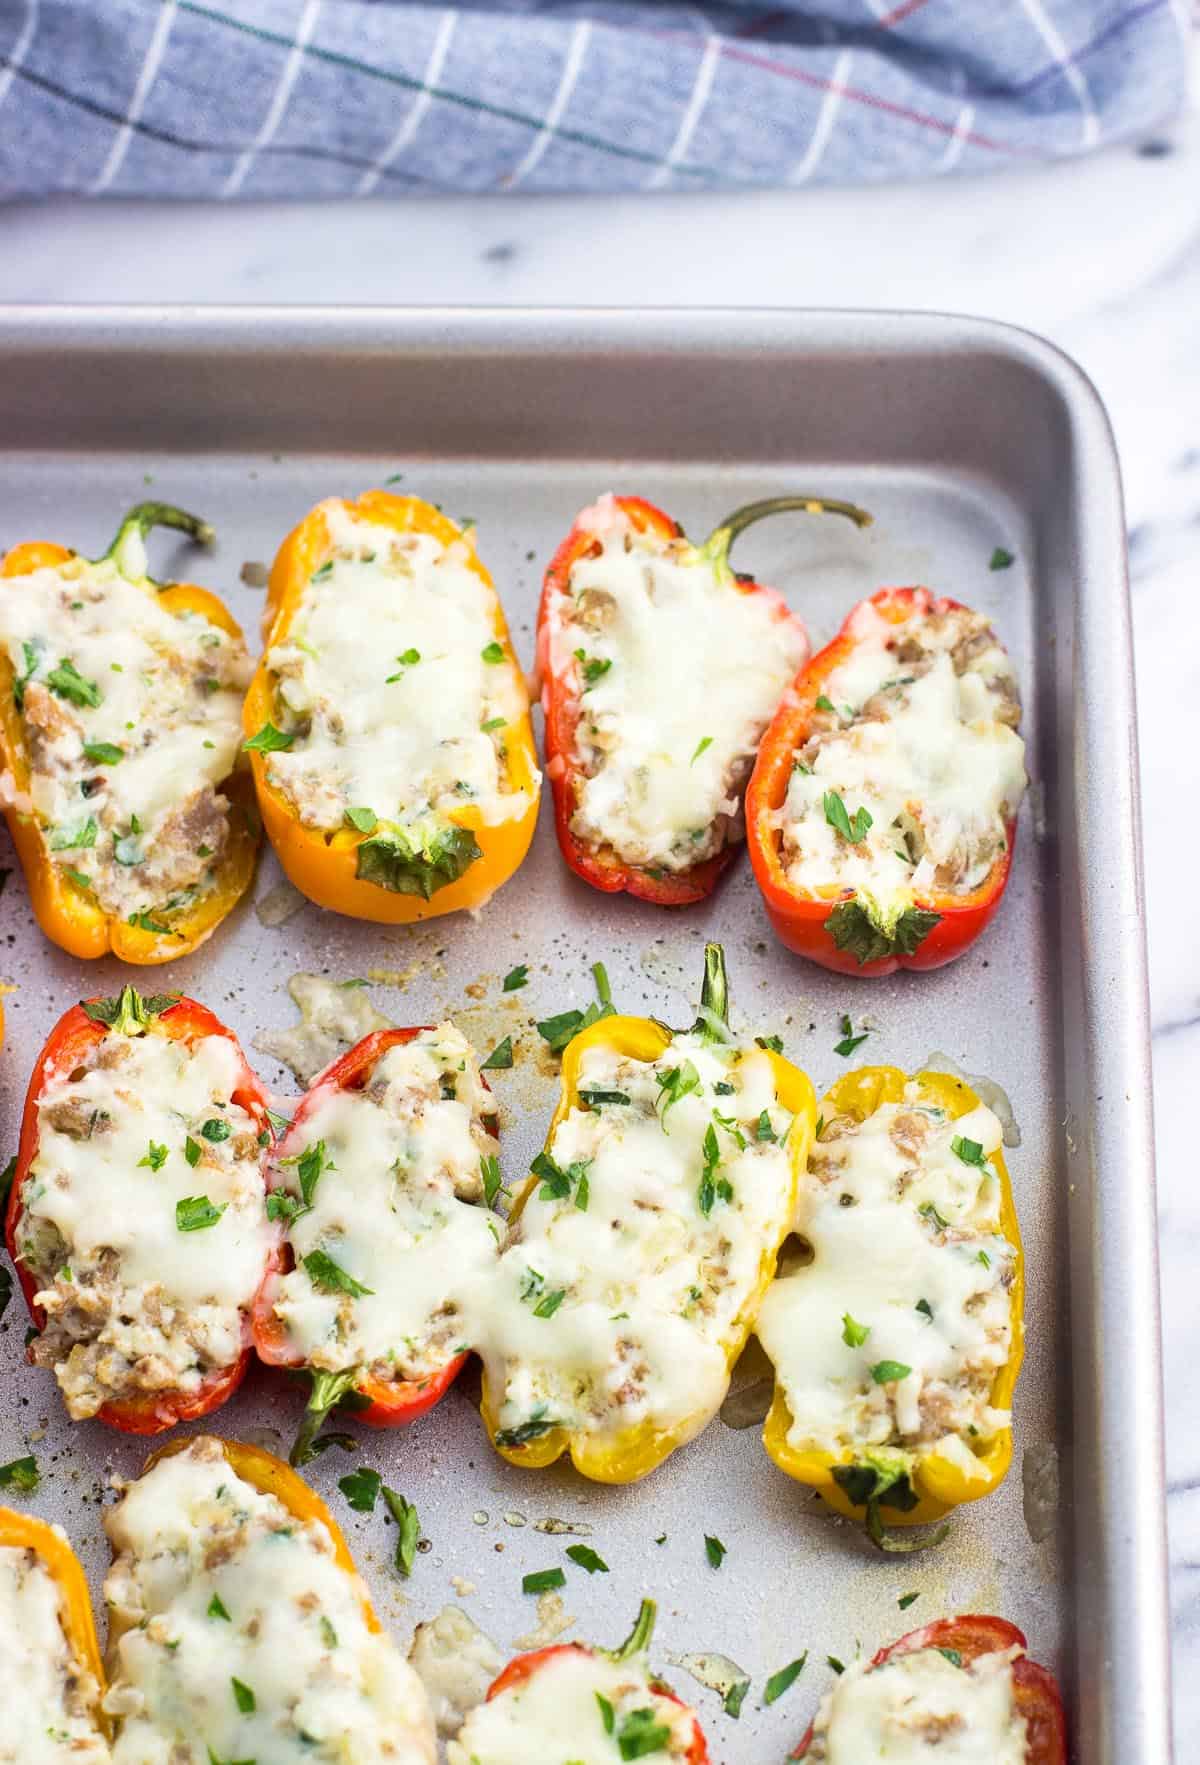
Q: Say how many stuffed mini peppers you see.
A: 12